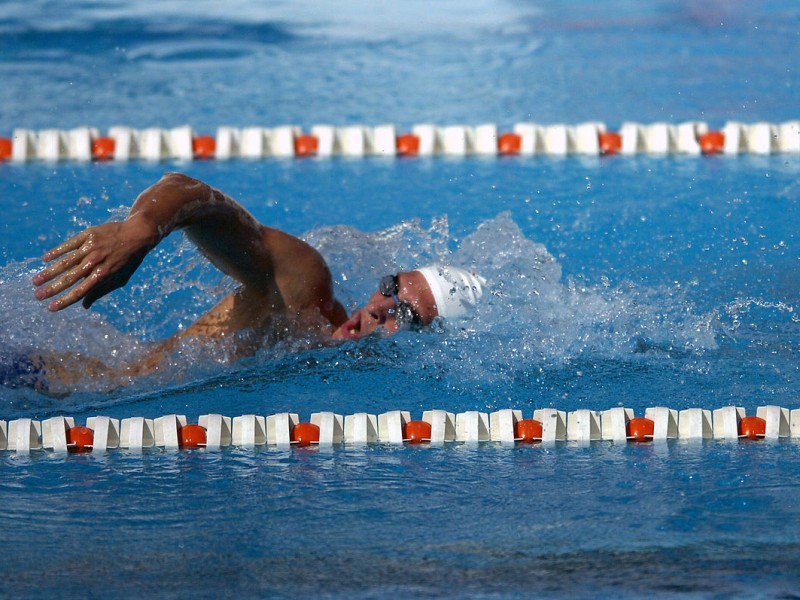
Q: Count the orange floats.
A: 15